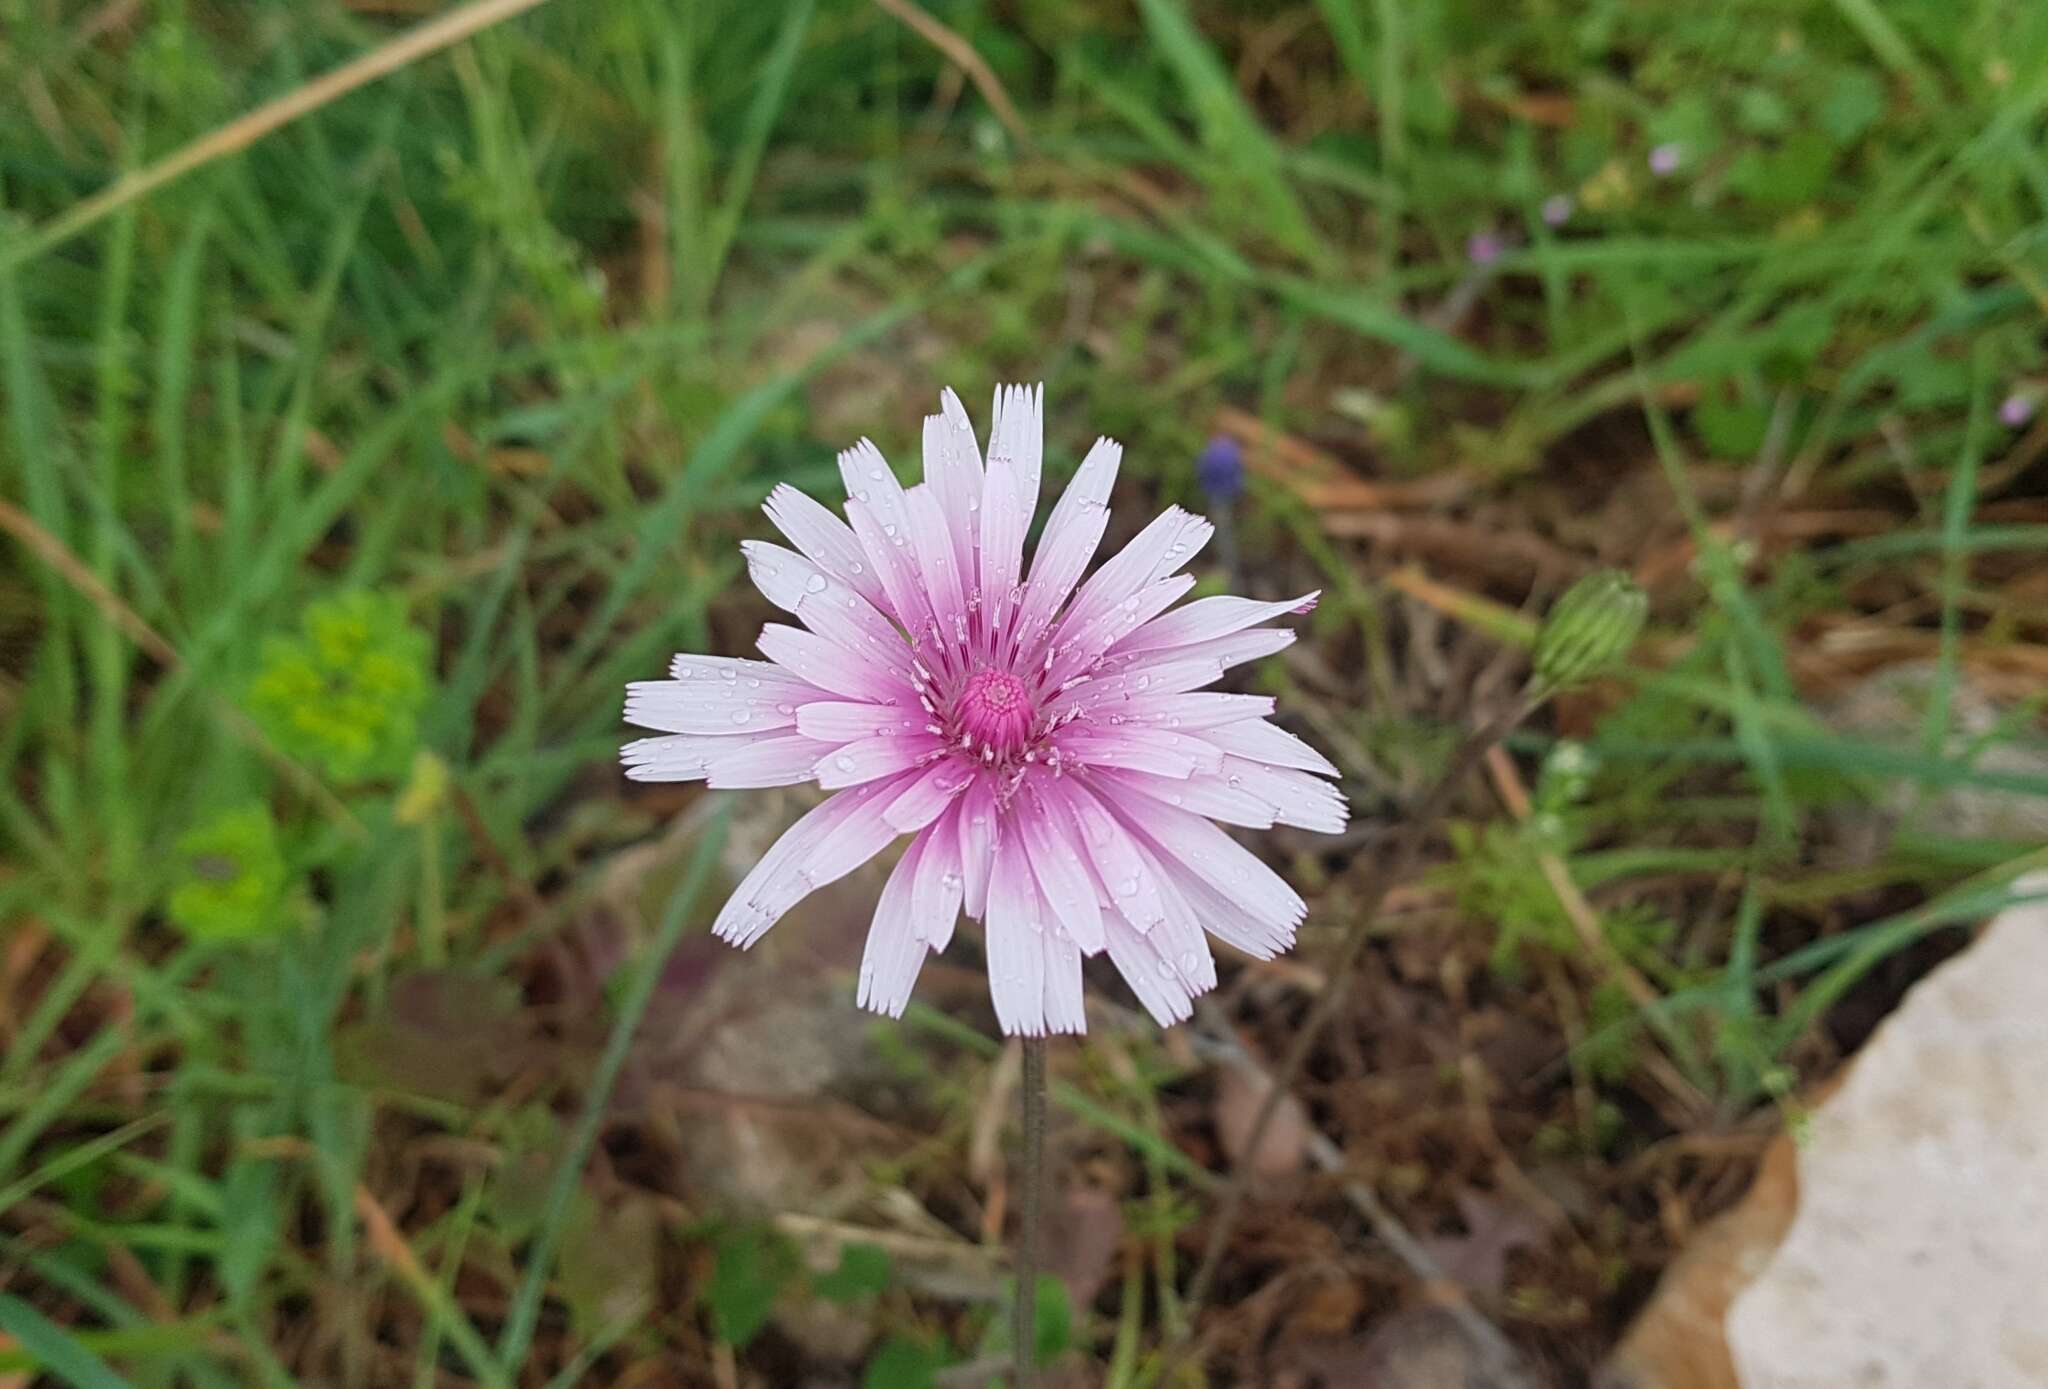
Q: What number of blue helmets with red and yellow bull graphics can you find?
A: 0